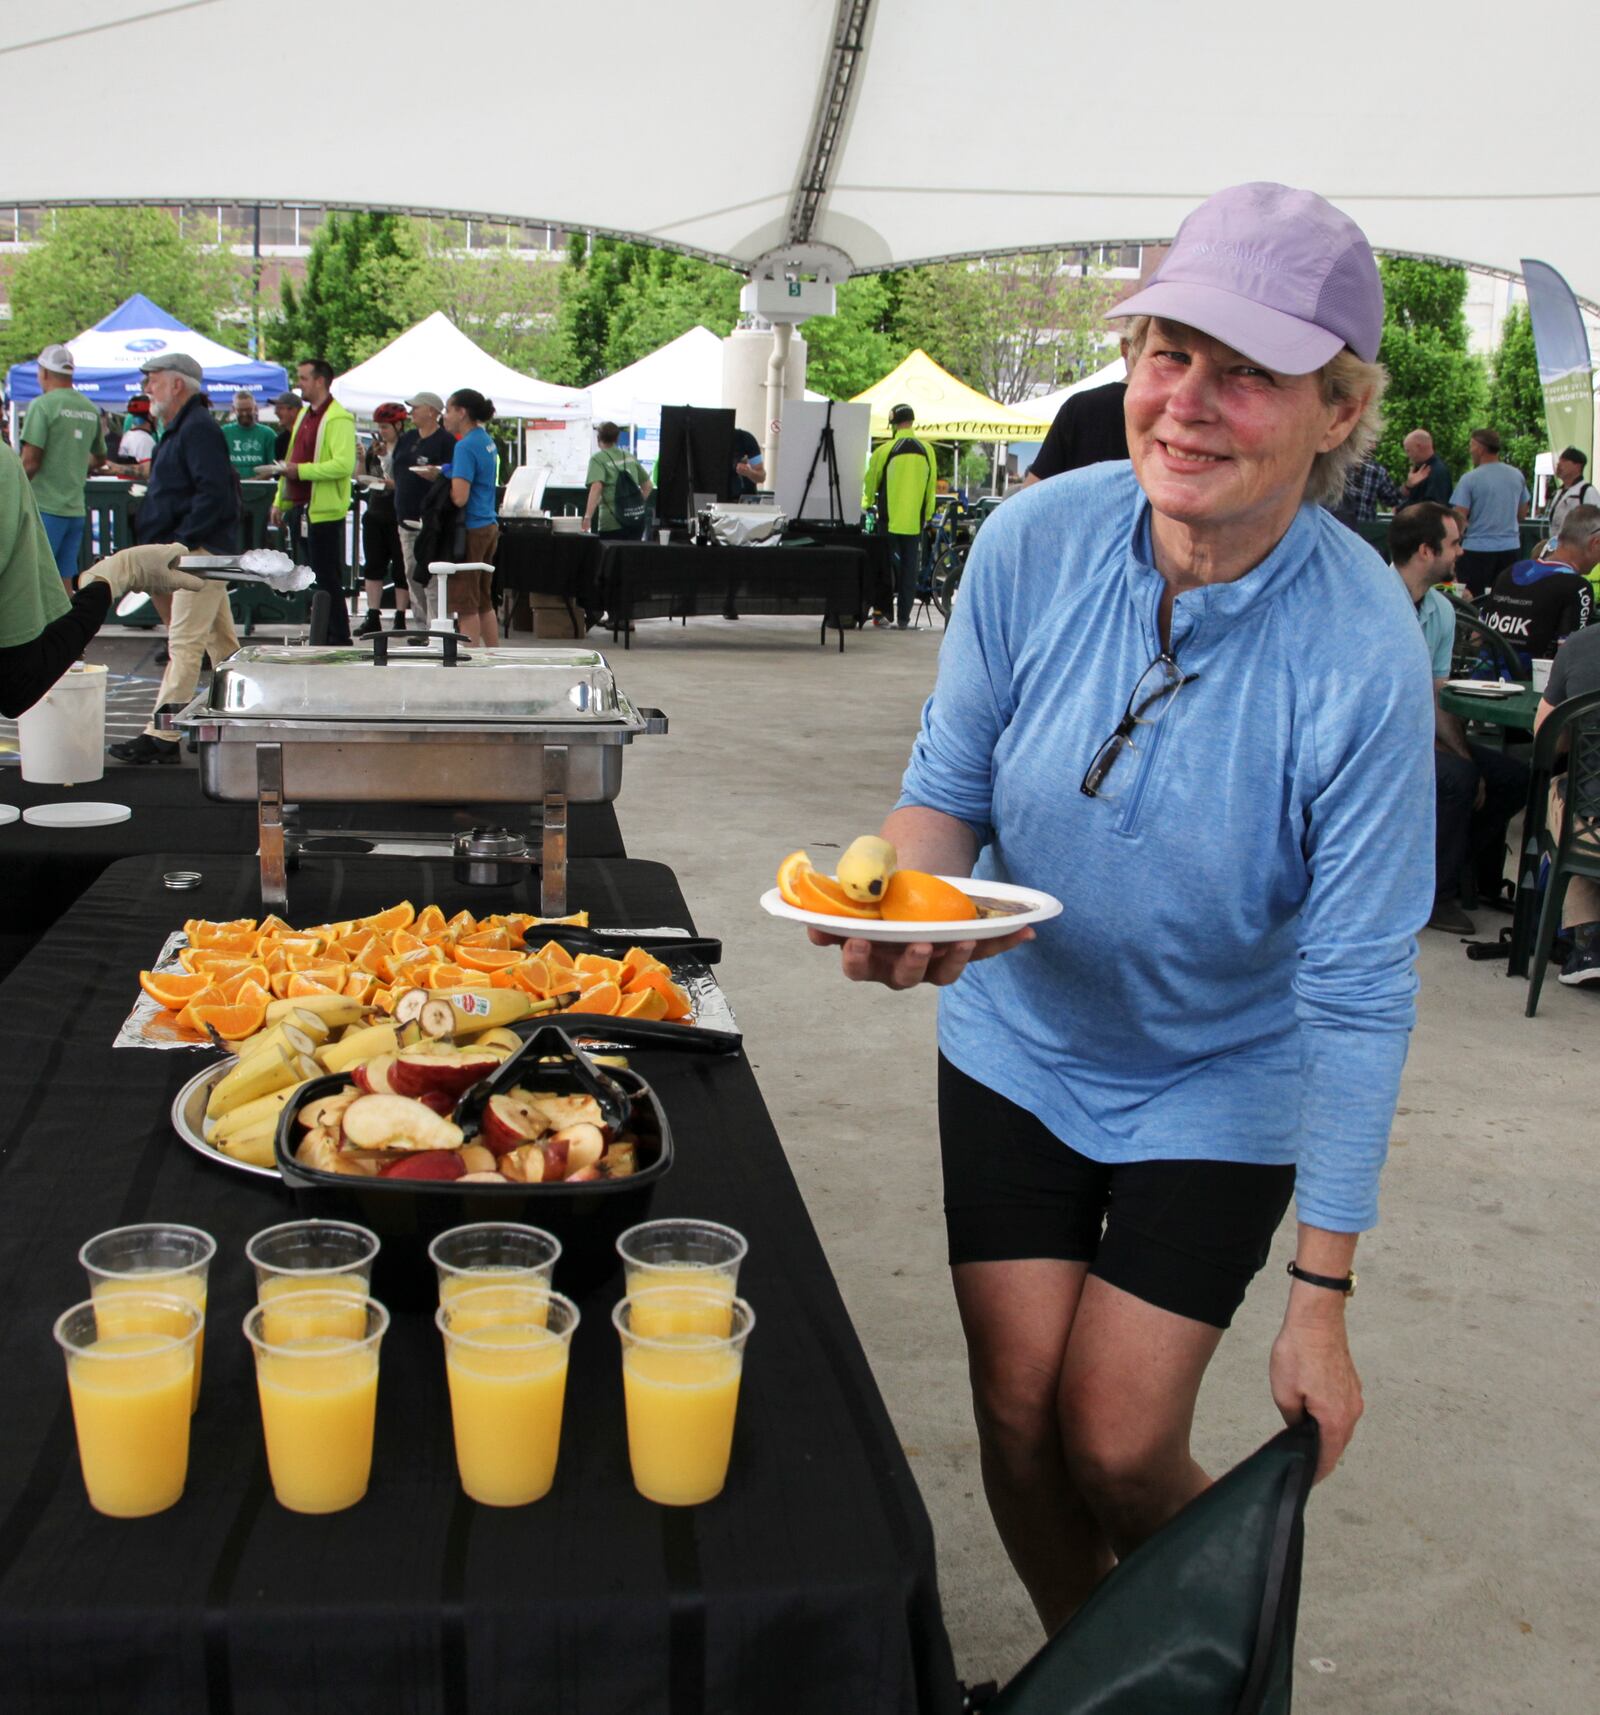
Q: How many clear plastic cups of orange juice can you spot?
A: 8